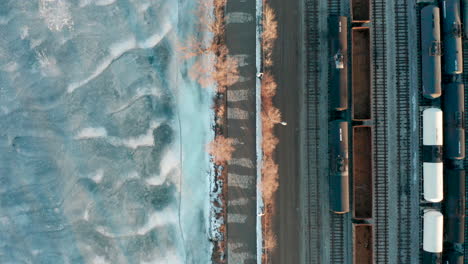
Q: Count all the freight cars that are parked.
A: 13